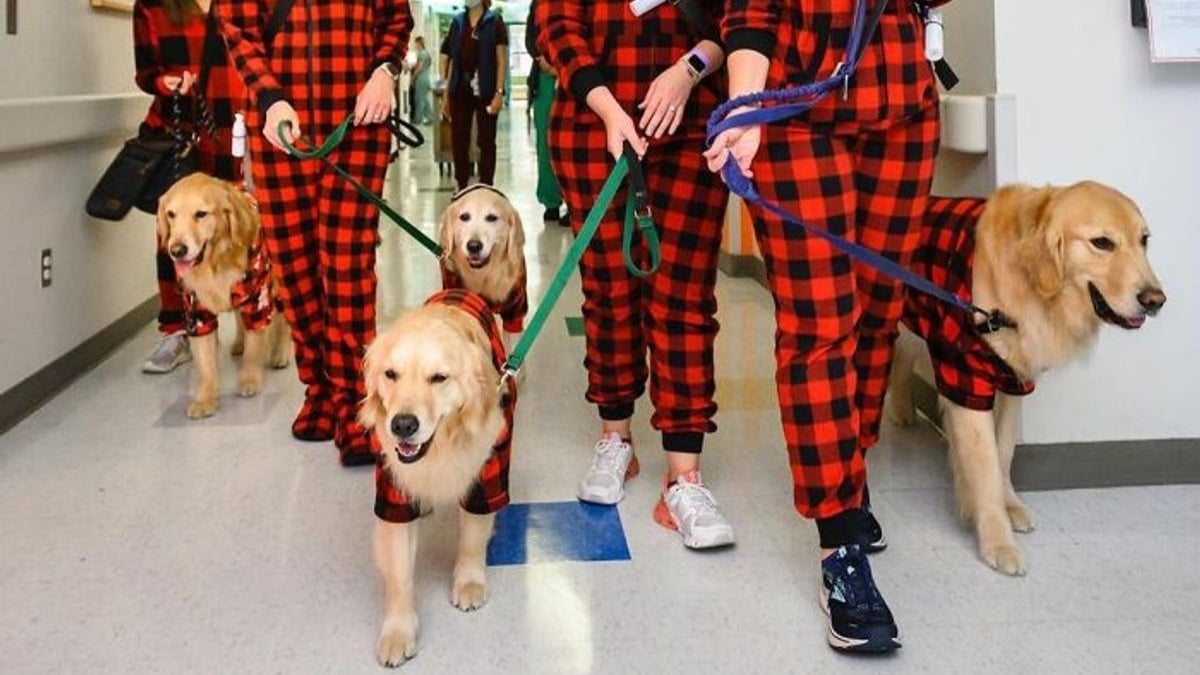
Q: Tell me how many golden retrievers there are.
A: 4